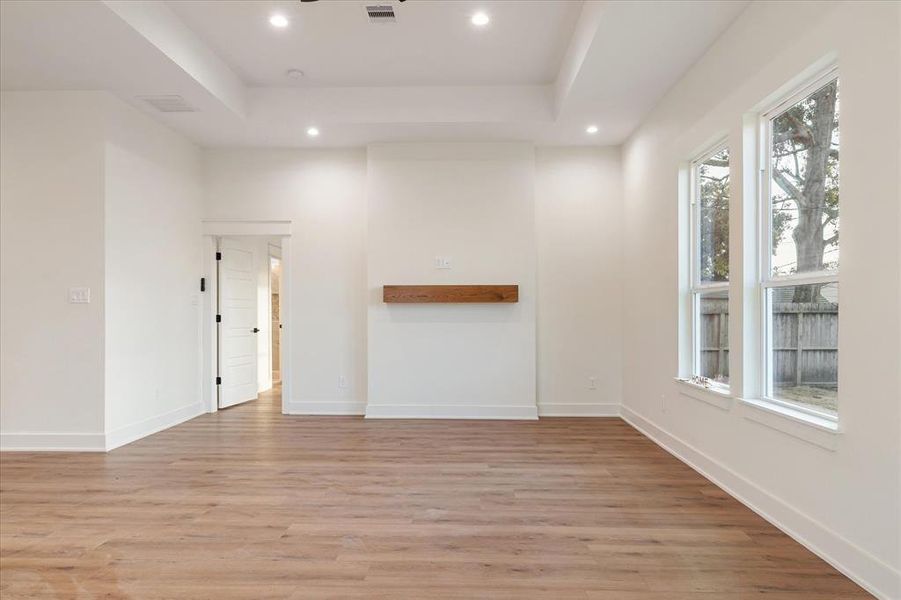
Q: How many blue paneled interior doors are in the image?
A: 0